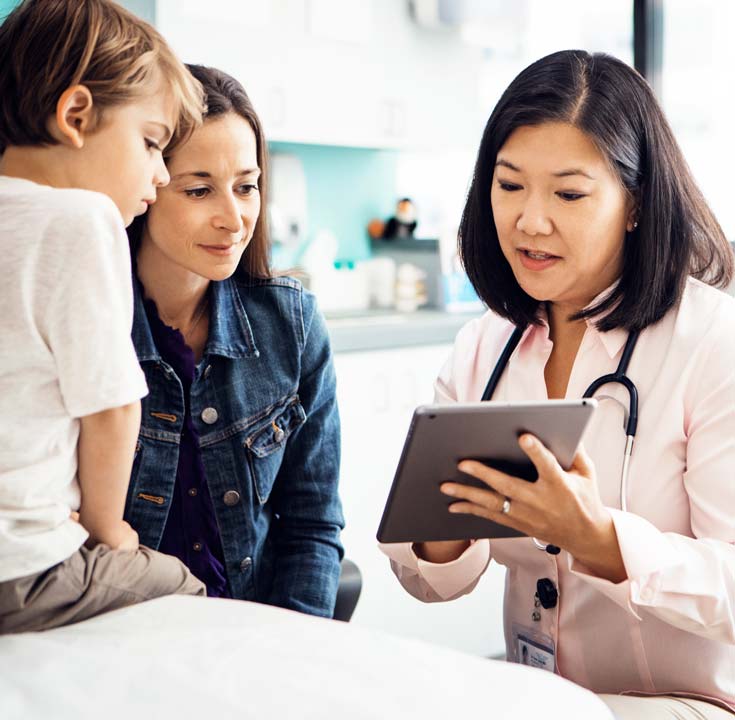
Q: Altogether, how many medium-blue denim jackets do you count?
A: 1